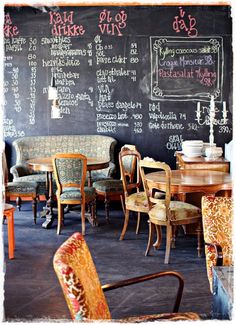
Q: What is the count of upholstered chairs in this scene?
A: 7